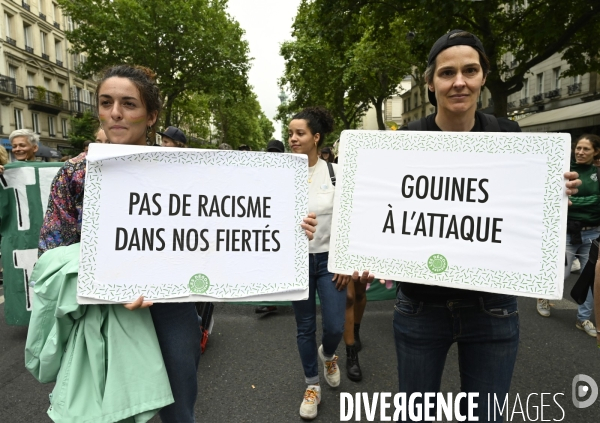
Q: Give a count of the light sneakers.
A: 4